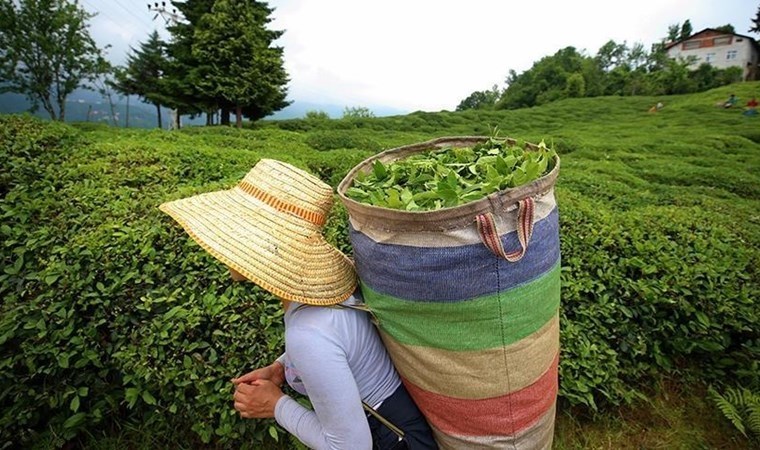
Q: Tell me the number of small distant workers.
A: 3